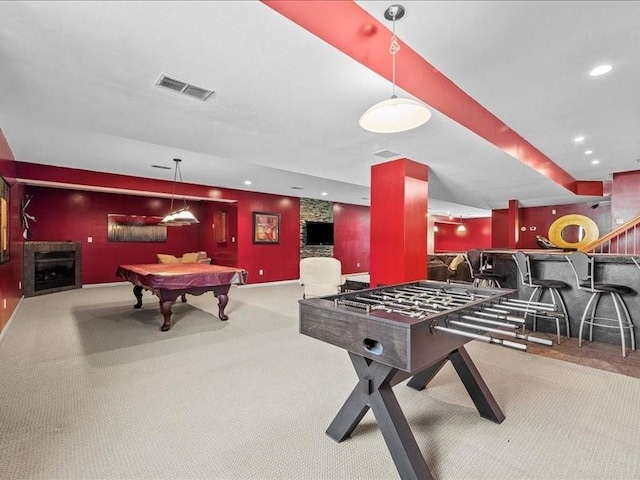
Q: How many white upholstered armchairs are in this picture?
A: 1